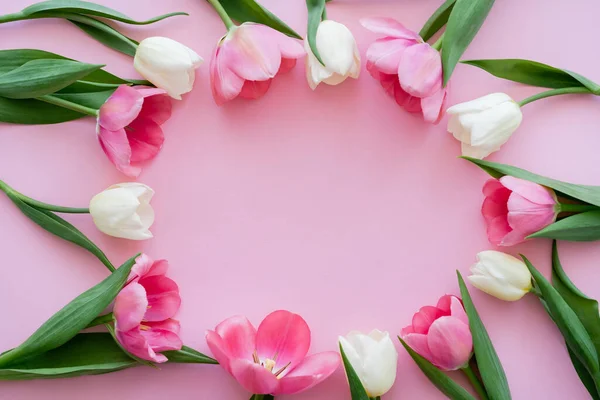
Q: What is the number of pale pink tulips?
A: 7